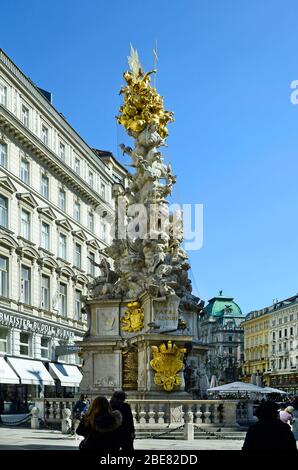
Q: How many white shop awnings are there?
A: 3